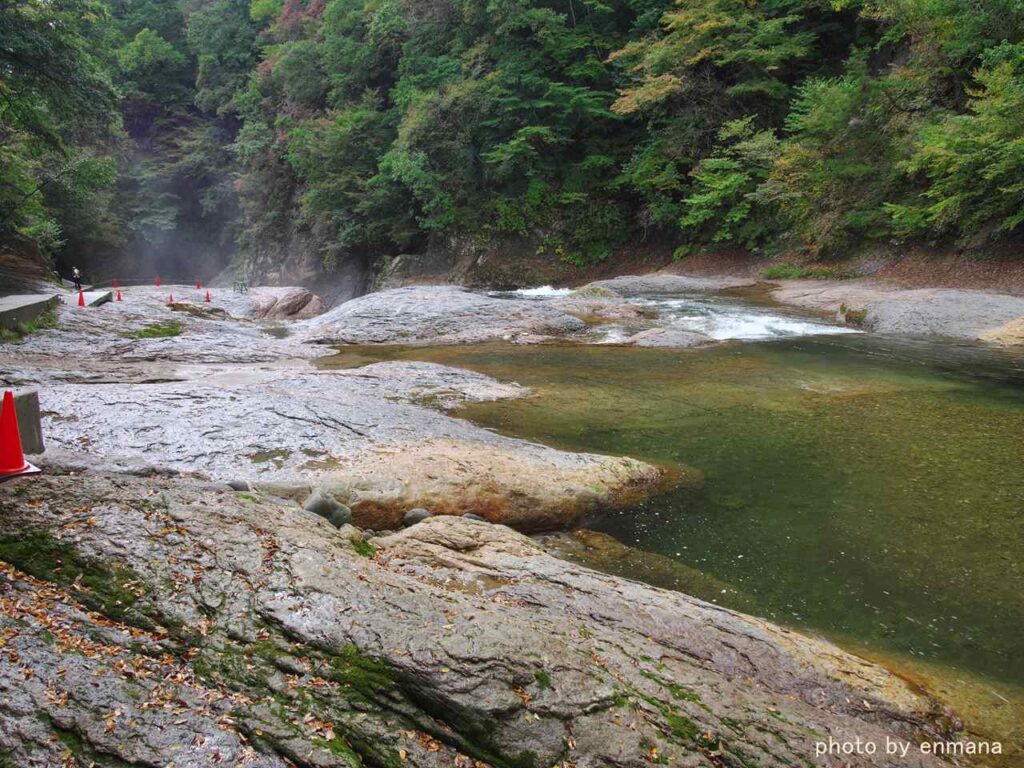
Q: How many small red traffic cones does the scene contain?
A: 7